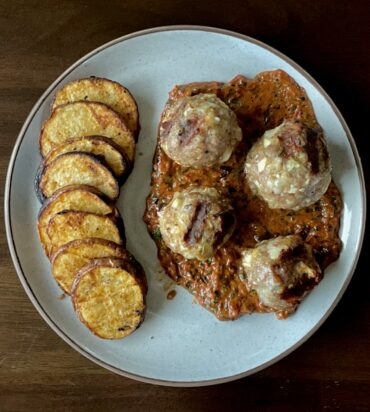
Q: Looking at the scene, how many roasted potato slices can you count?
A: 8